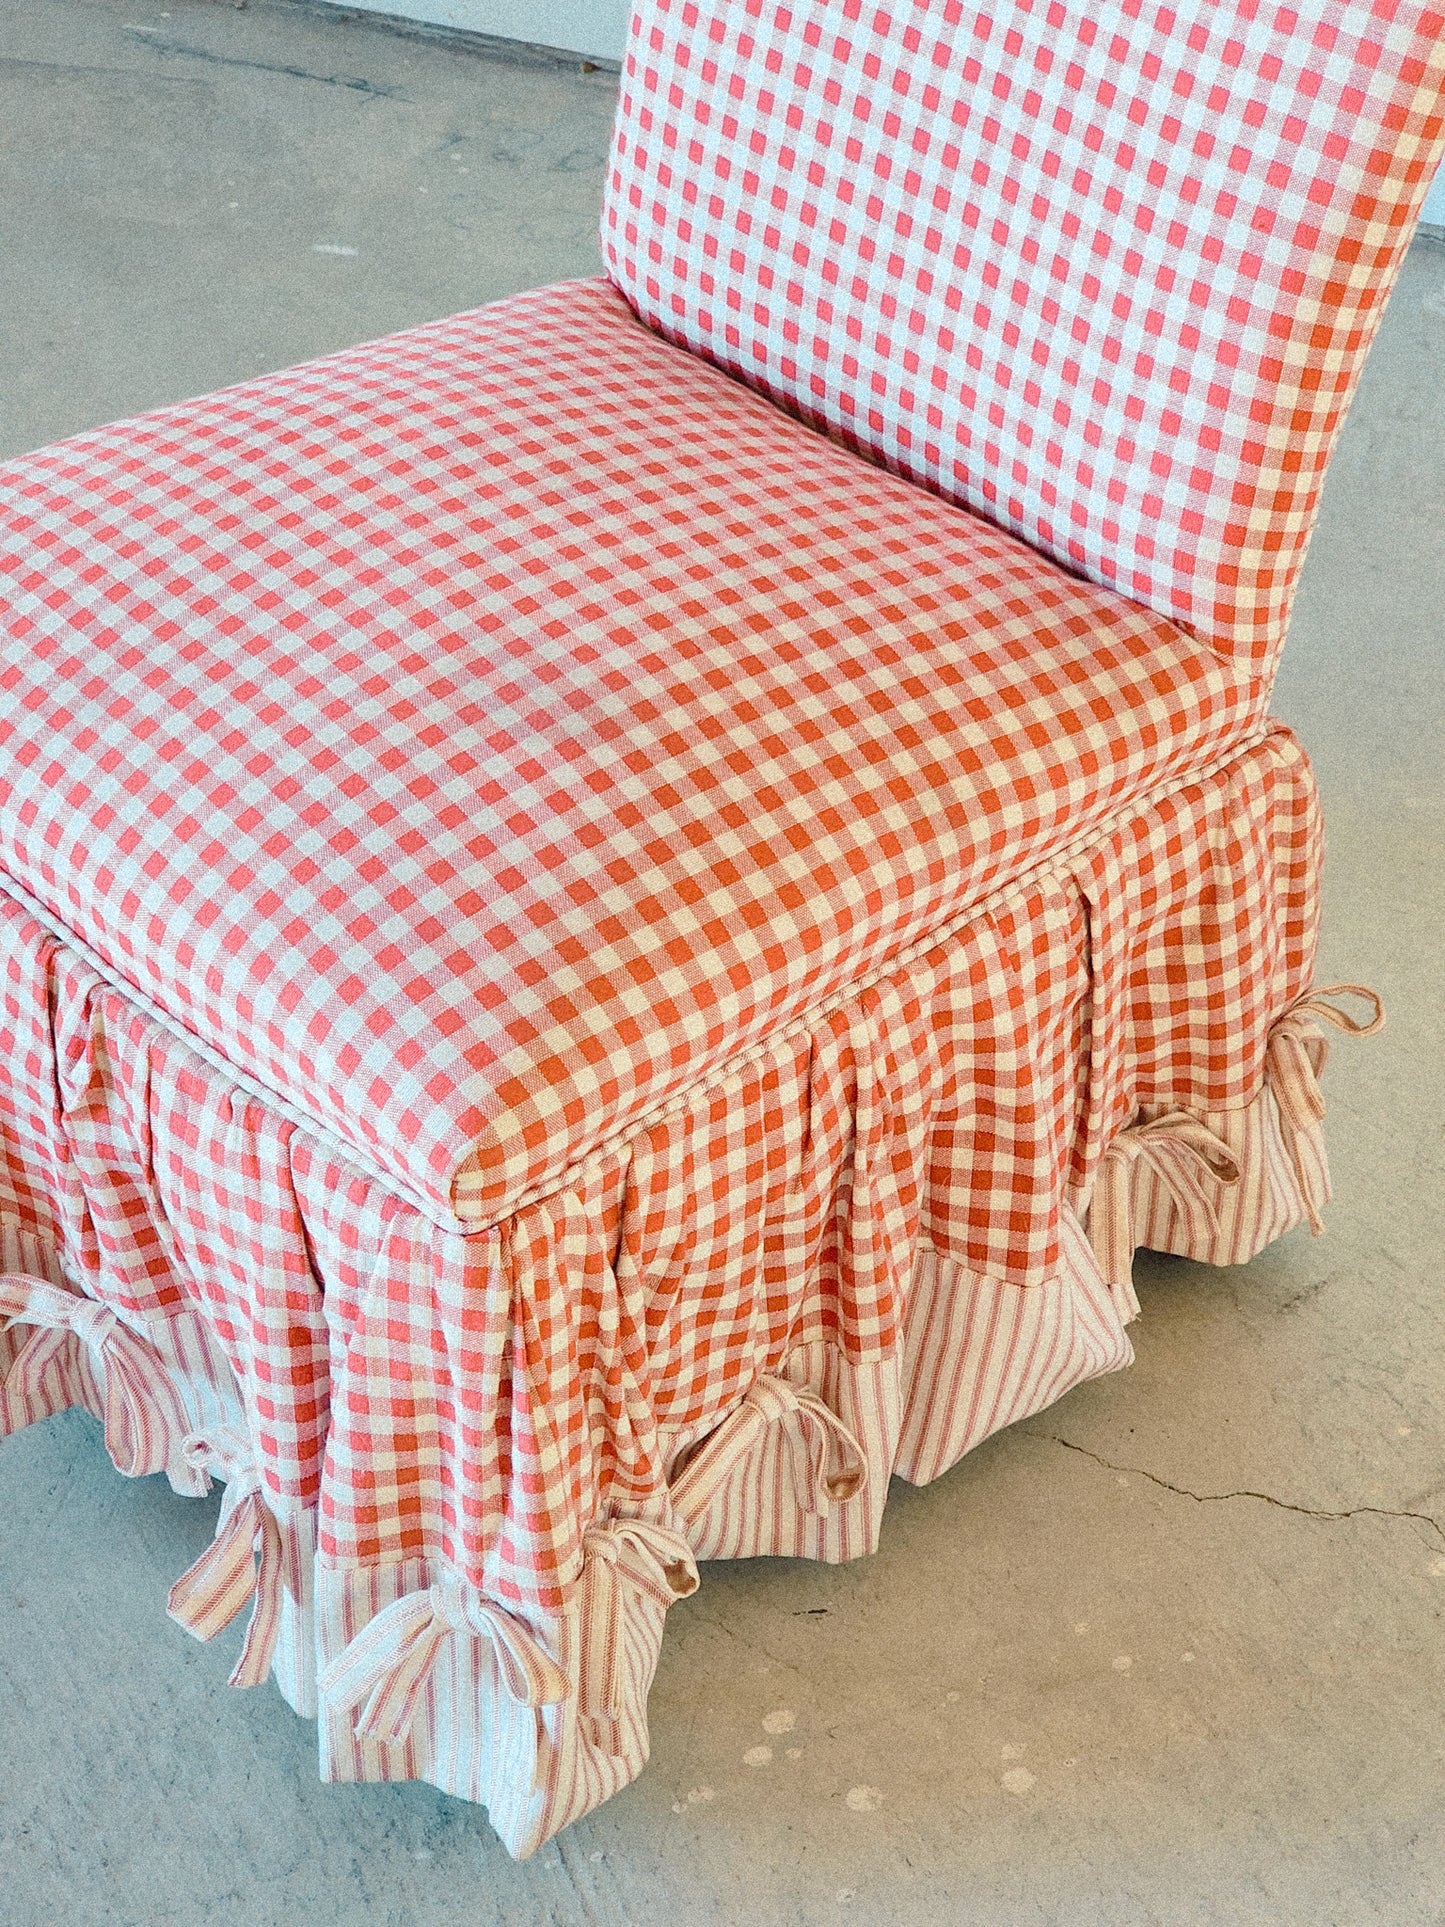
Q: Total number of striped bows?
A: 7